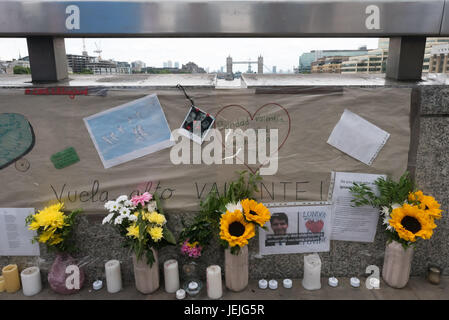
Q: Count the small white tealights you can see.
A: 9